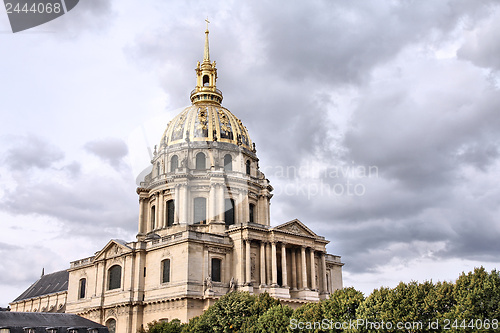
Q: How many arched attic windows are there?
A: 5